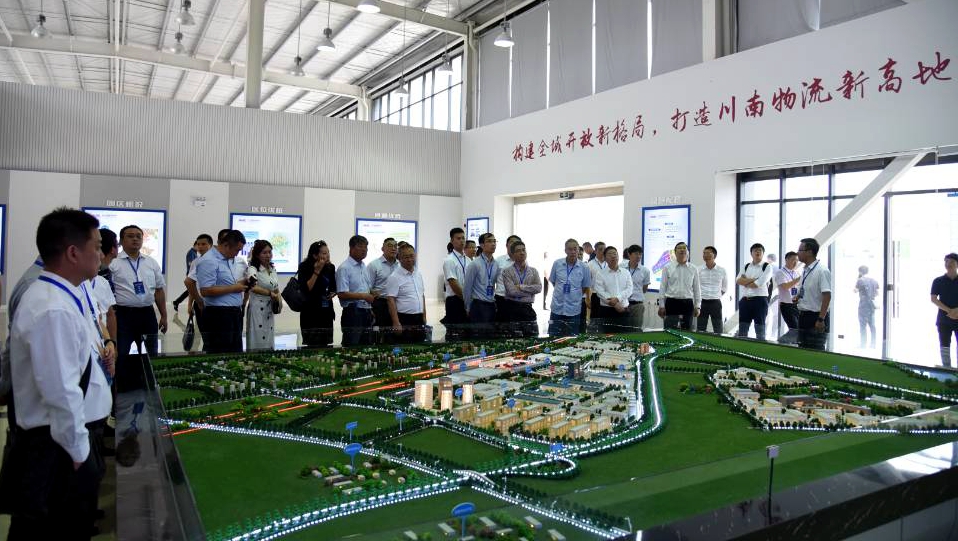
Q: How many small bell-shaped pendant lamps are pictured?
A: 9